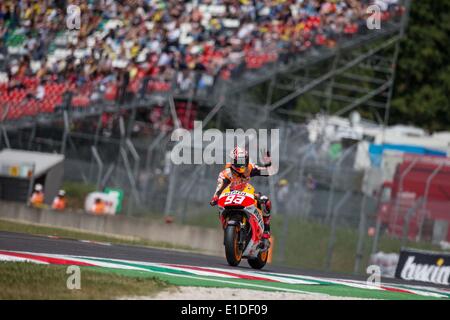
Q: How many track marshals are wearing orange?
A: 3